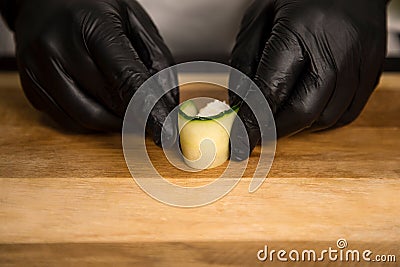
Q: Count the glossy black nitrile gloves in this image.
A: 2